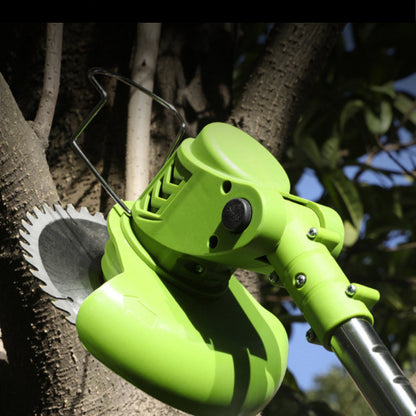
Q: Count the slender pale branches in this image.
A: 2